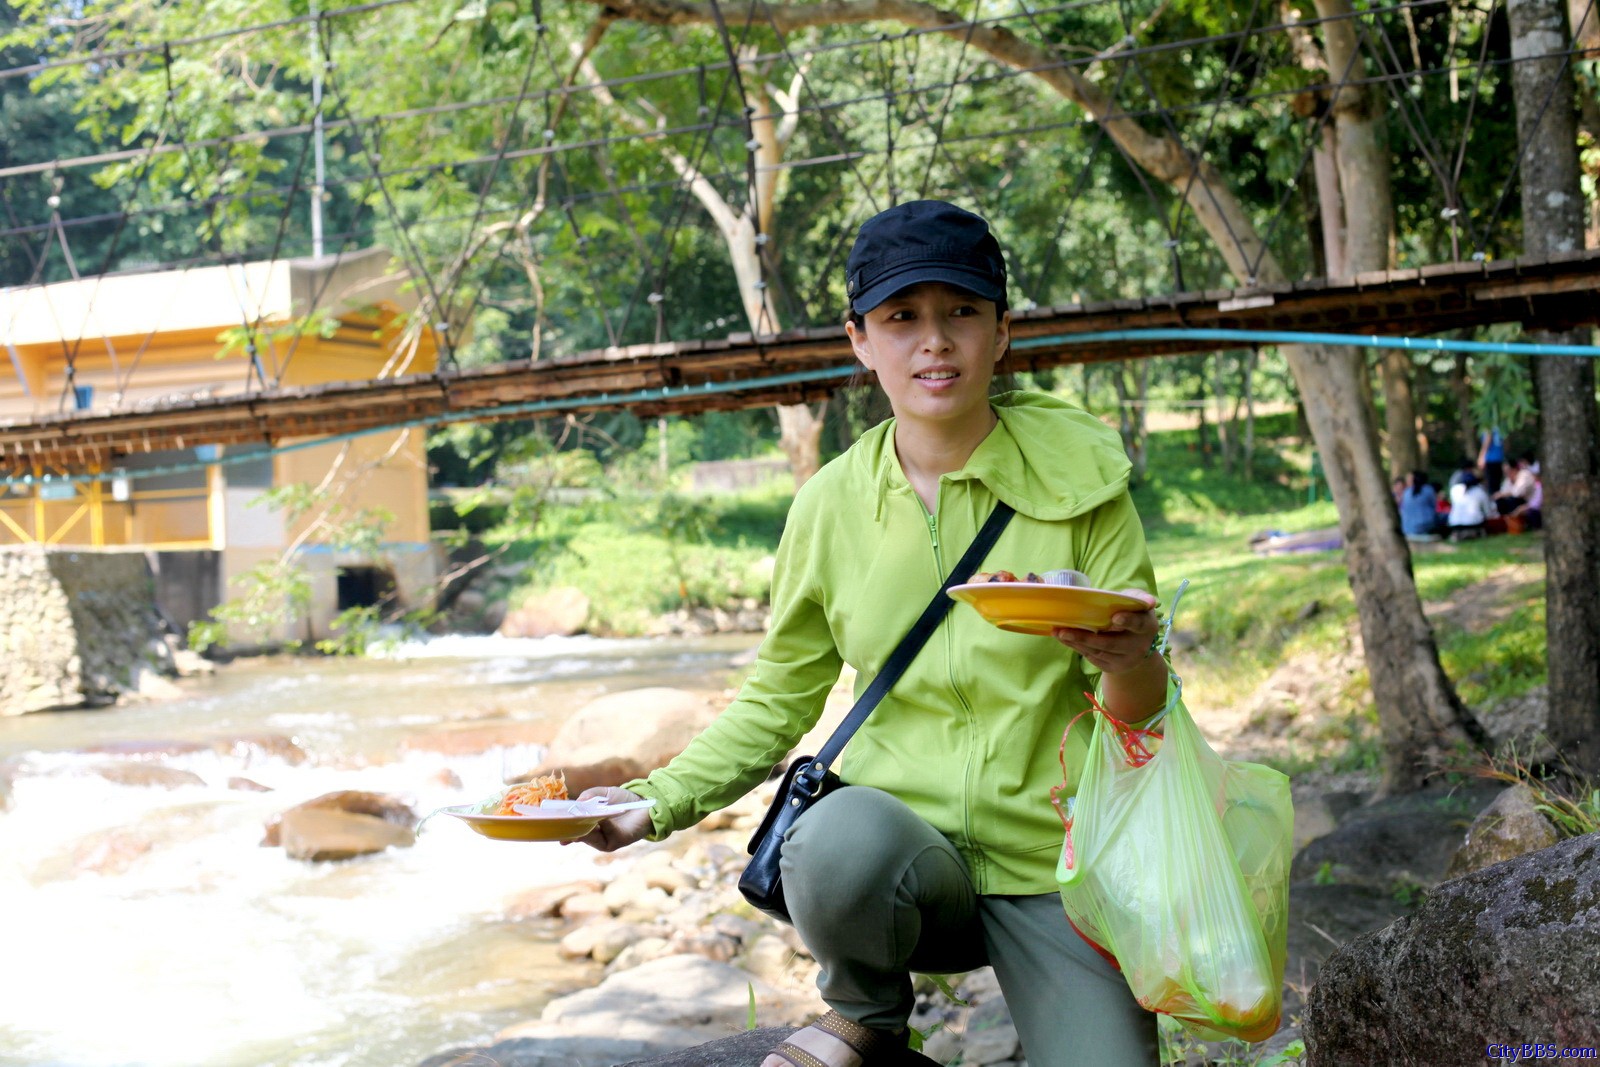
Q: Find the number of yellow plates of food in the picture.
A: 2